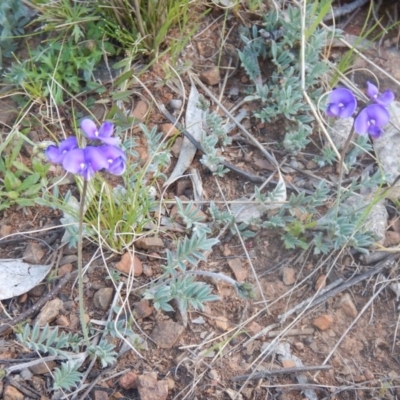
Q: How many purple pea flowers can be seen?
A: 7